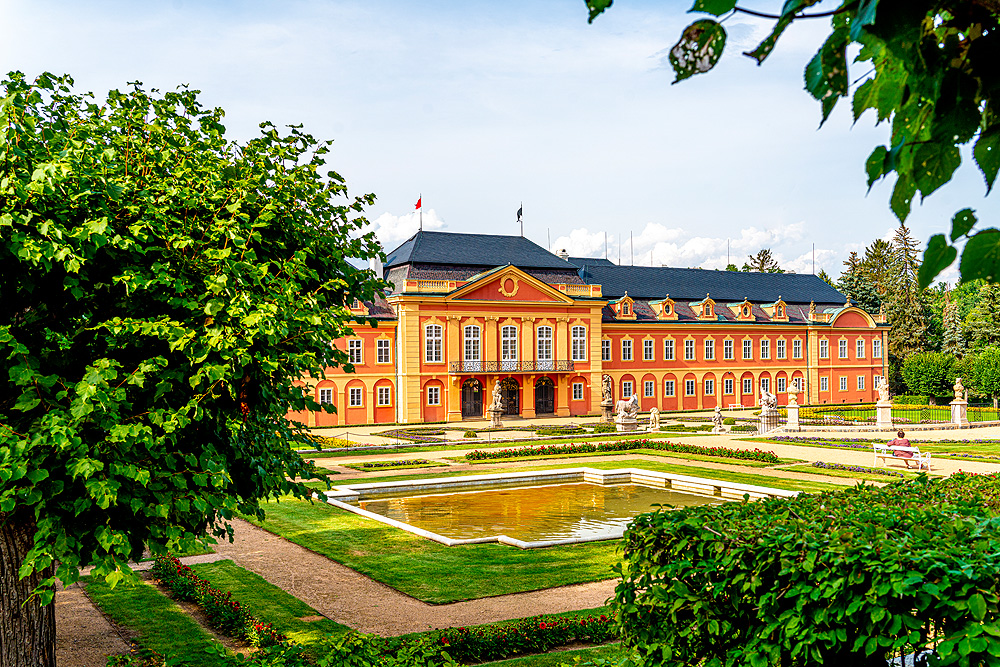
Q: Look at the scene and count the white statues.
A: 9